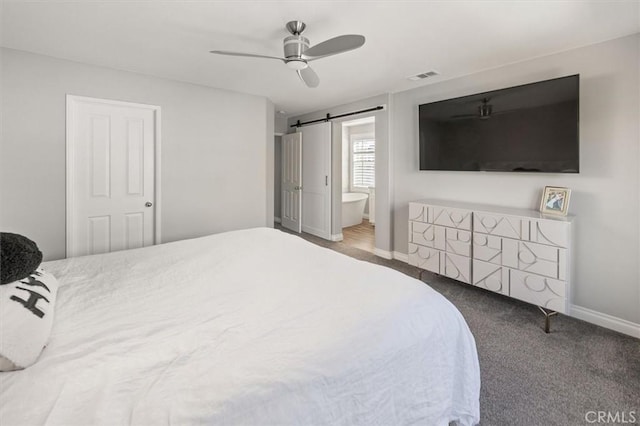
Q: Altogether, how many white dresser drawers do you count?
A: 6